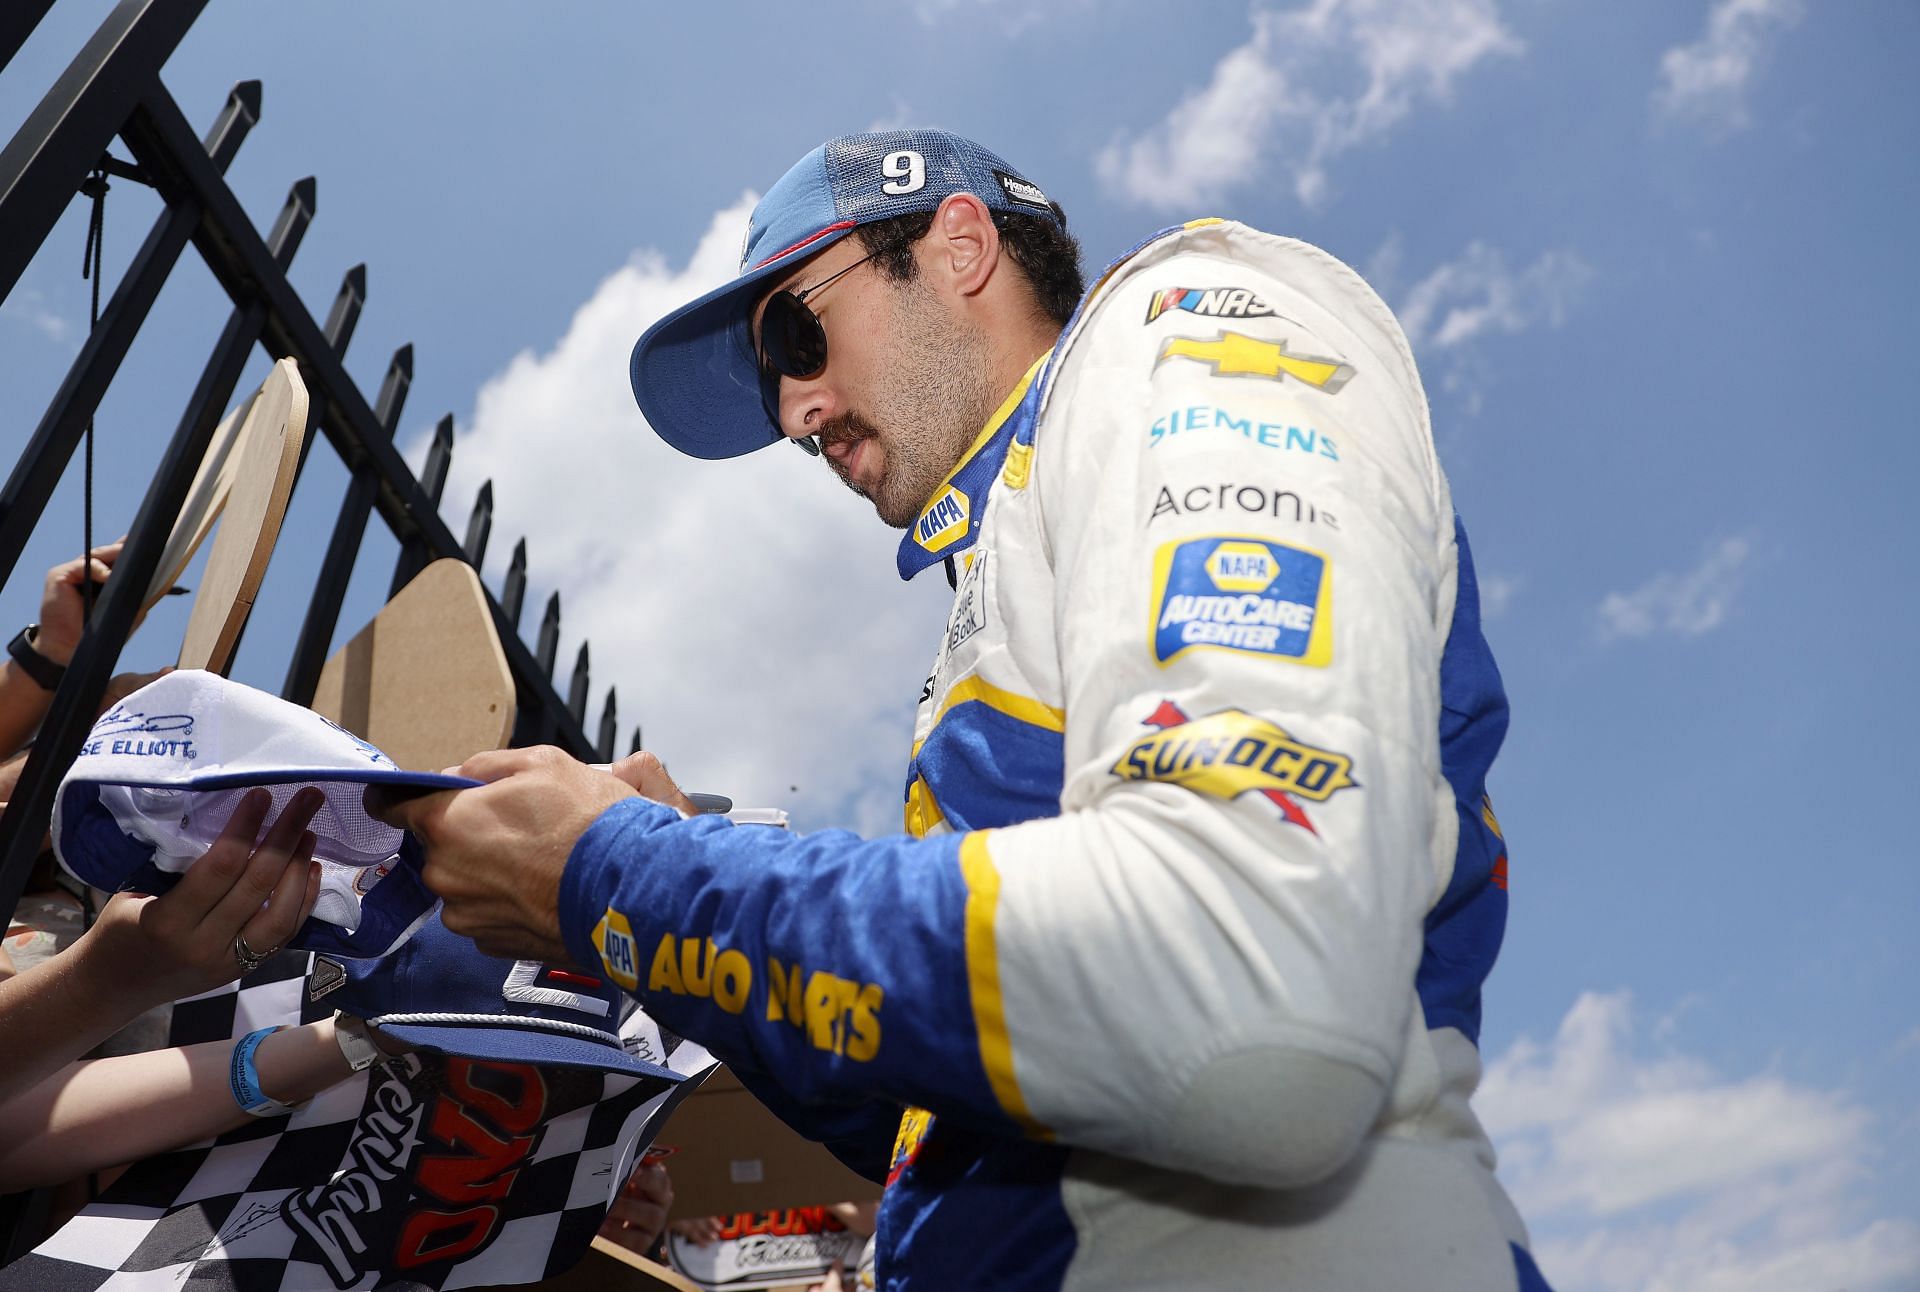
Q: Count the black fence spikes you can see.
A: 11